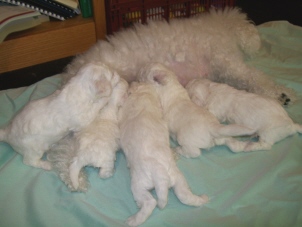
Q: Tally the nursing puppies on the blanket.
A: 5